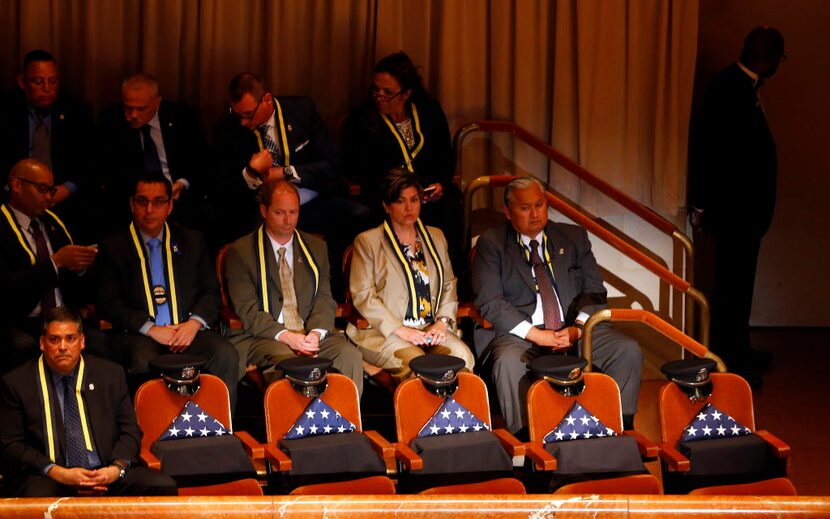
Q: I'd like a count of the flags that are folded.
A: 5